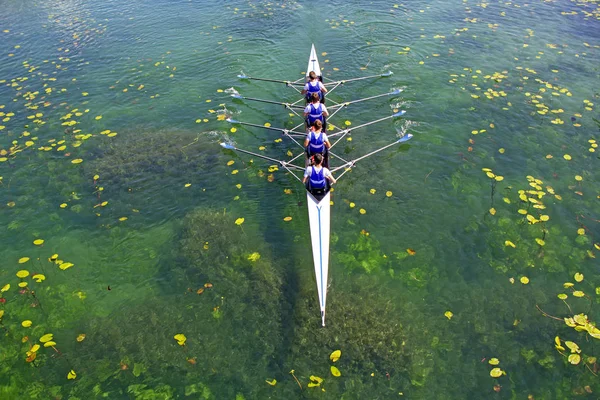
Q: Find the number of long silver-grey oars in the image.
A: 8